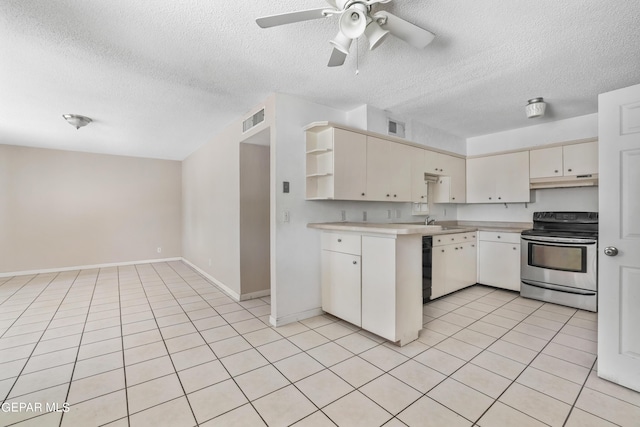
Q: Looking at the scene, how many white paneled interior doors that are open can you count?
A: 1